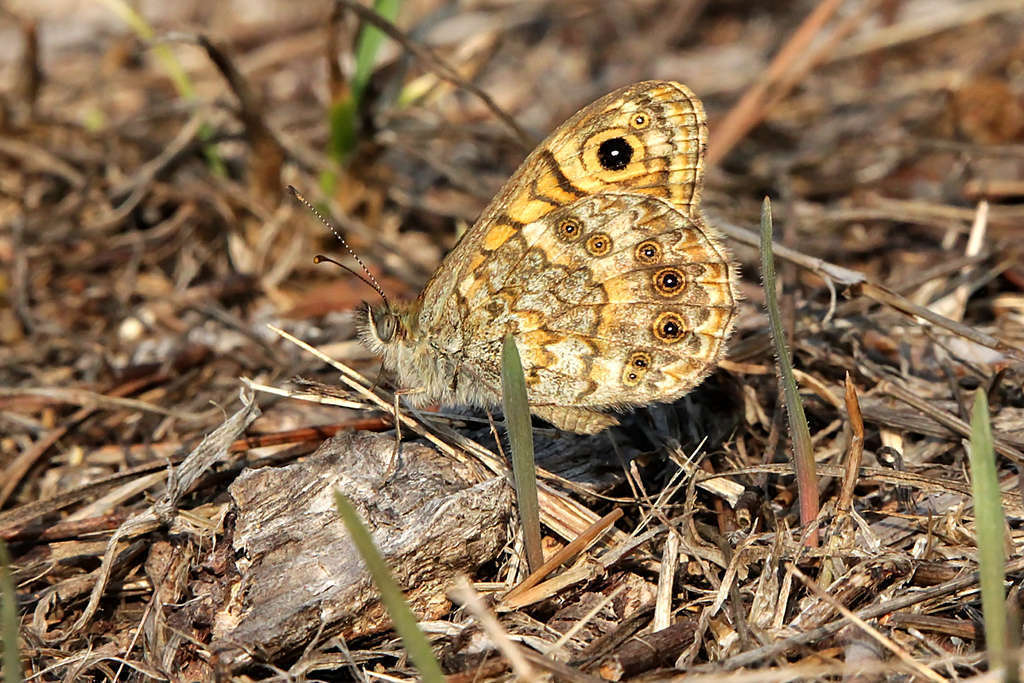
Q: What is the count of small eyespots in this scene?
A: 8